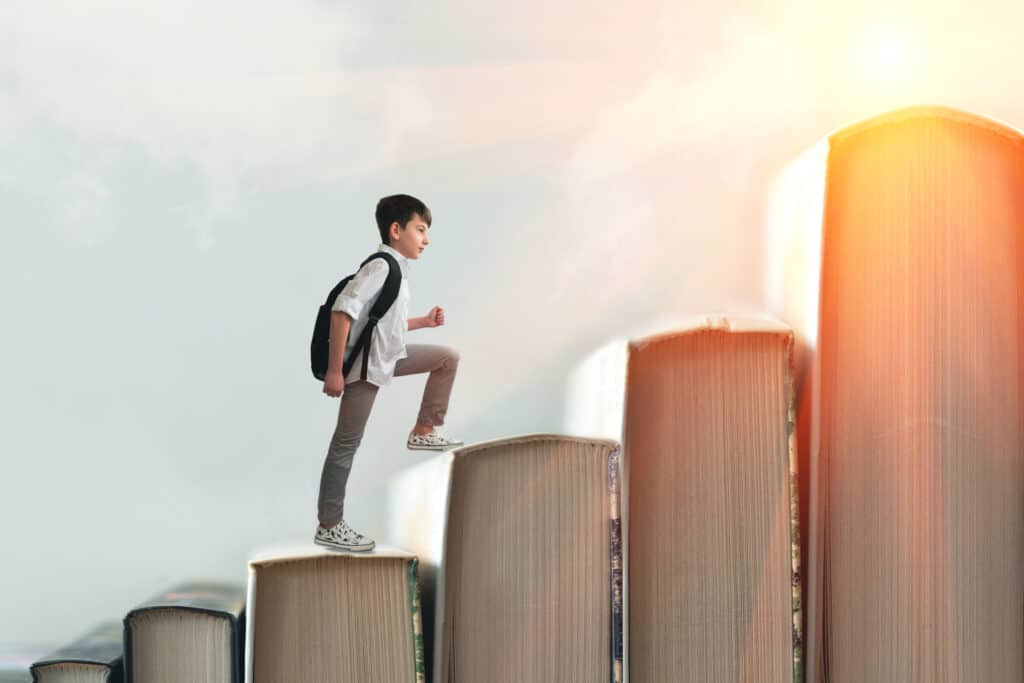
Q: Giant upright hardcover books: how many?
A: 6